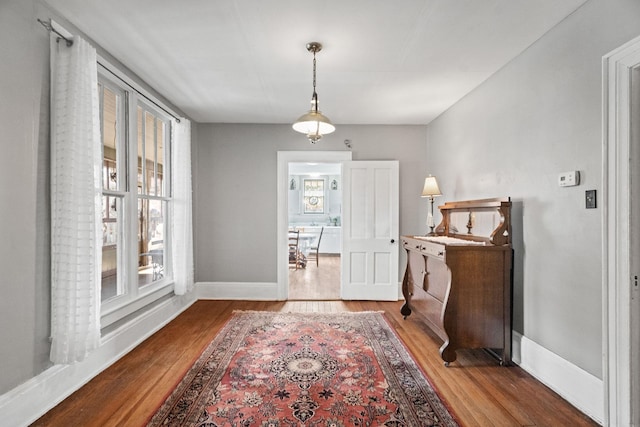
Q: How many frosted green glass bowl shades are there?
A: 0